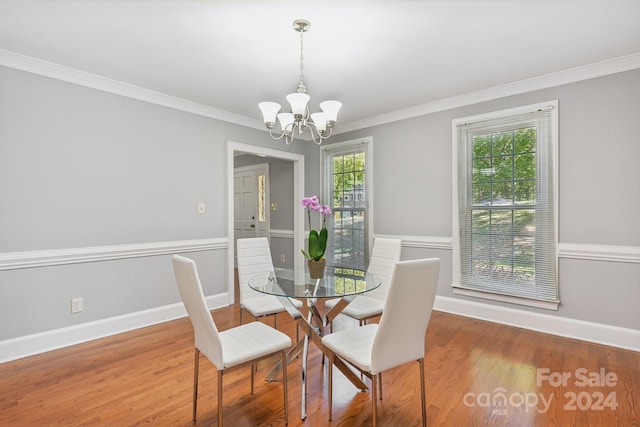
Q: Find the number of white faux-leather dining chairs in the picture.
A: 4